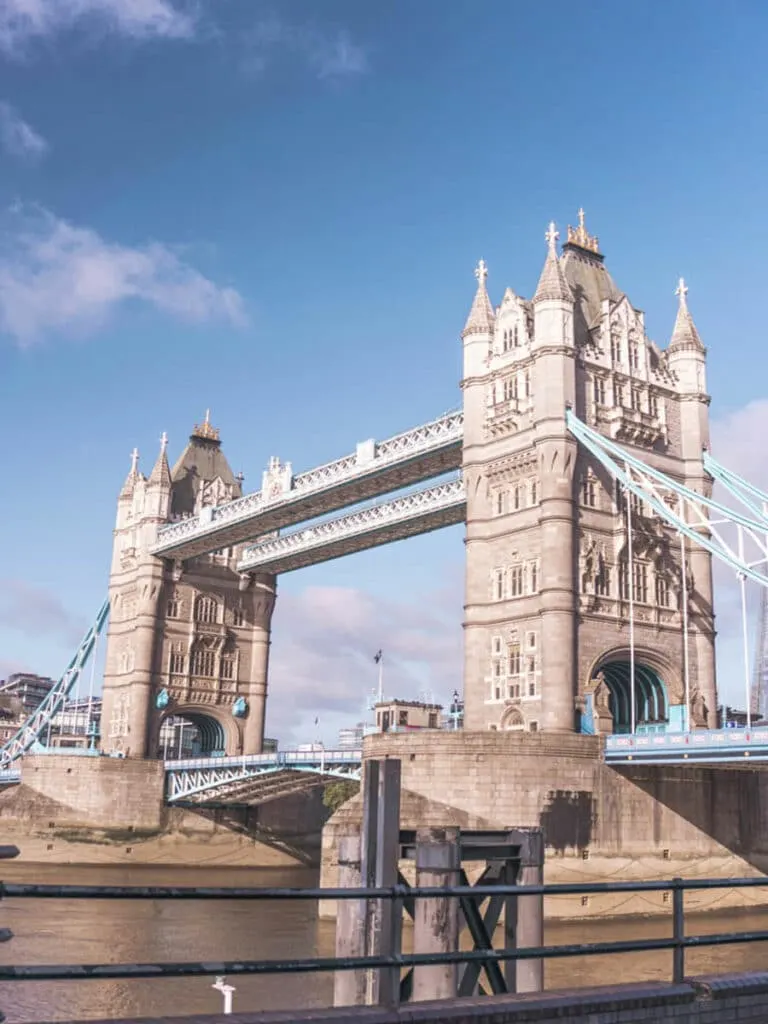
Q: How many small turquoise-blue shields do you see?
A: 2